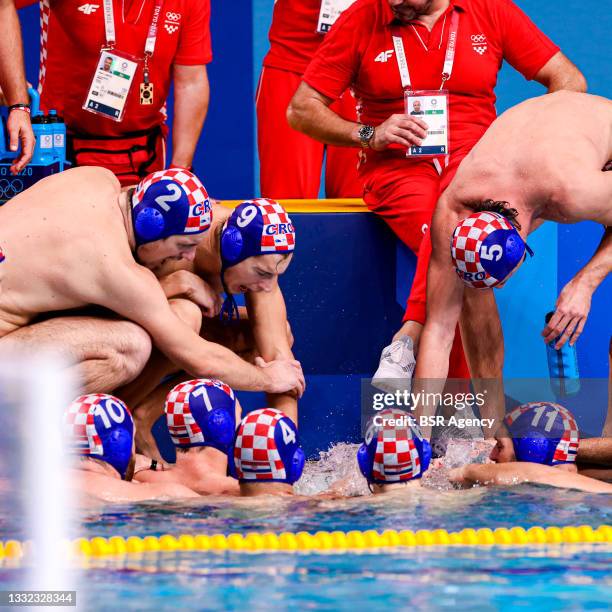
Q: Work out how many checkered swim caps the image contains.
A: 8